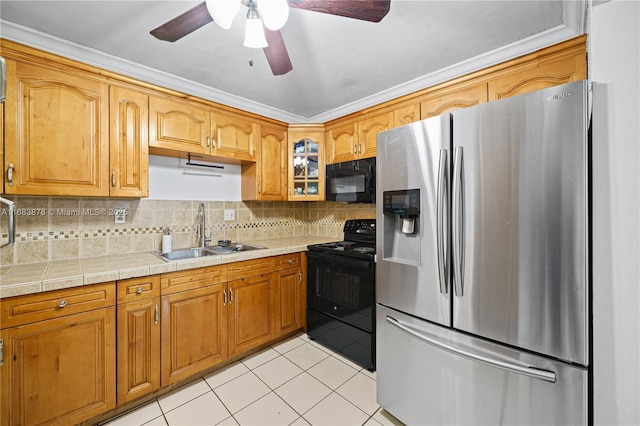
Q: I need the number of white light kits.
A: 3